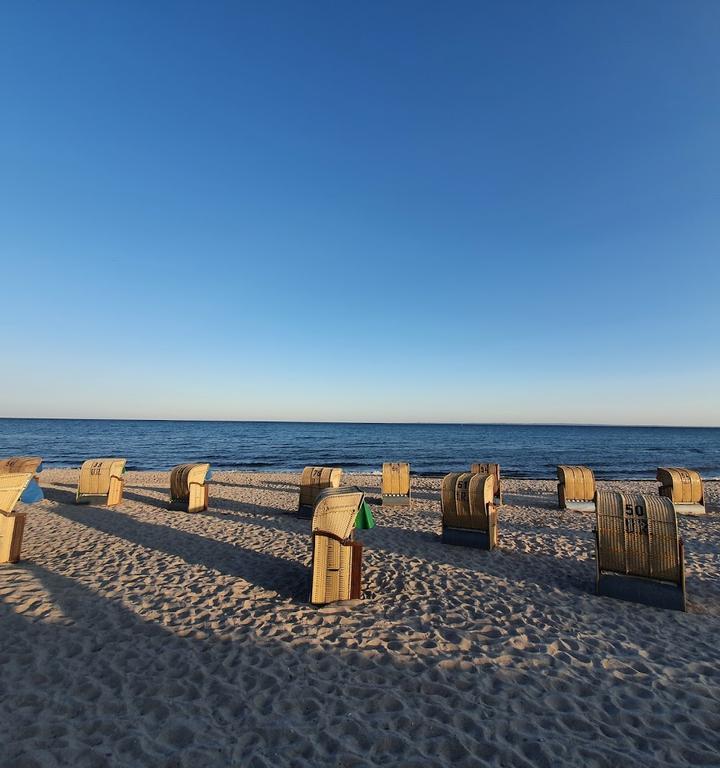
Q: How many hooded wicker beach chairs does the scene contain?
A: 12